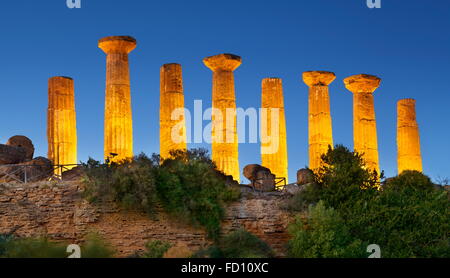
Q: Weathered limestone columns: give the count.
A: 8